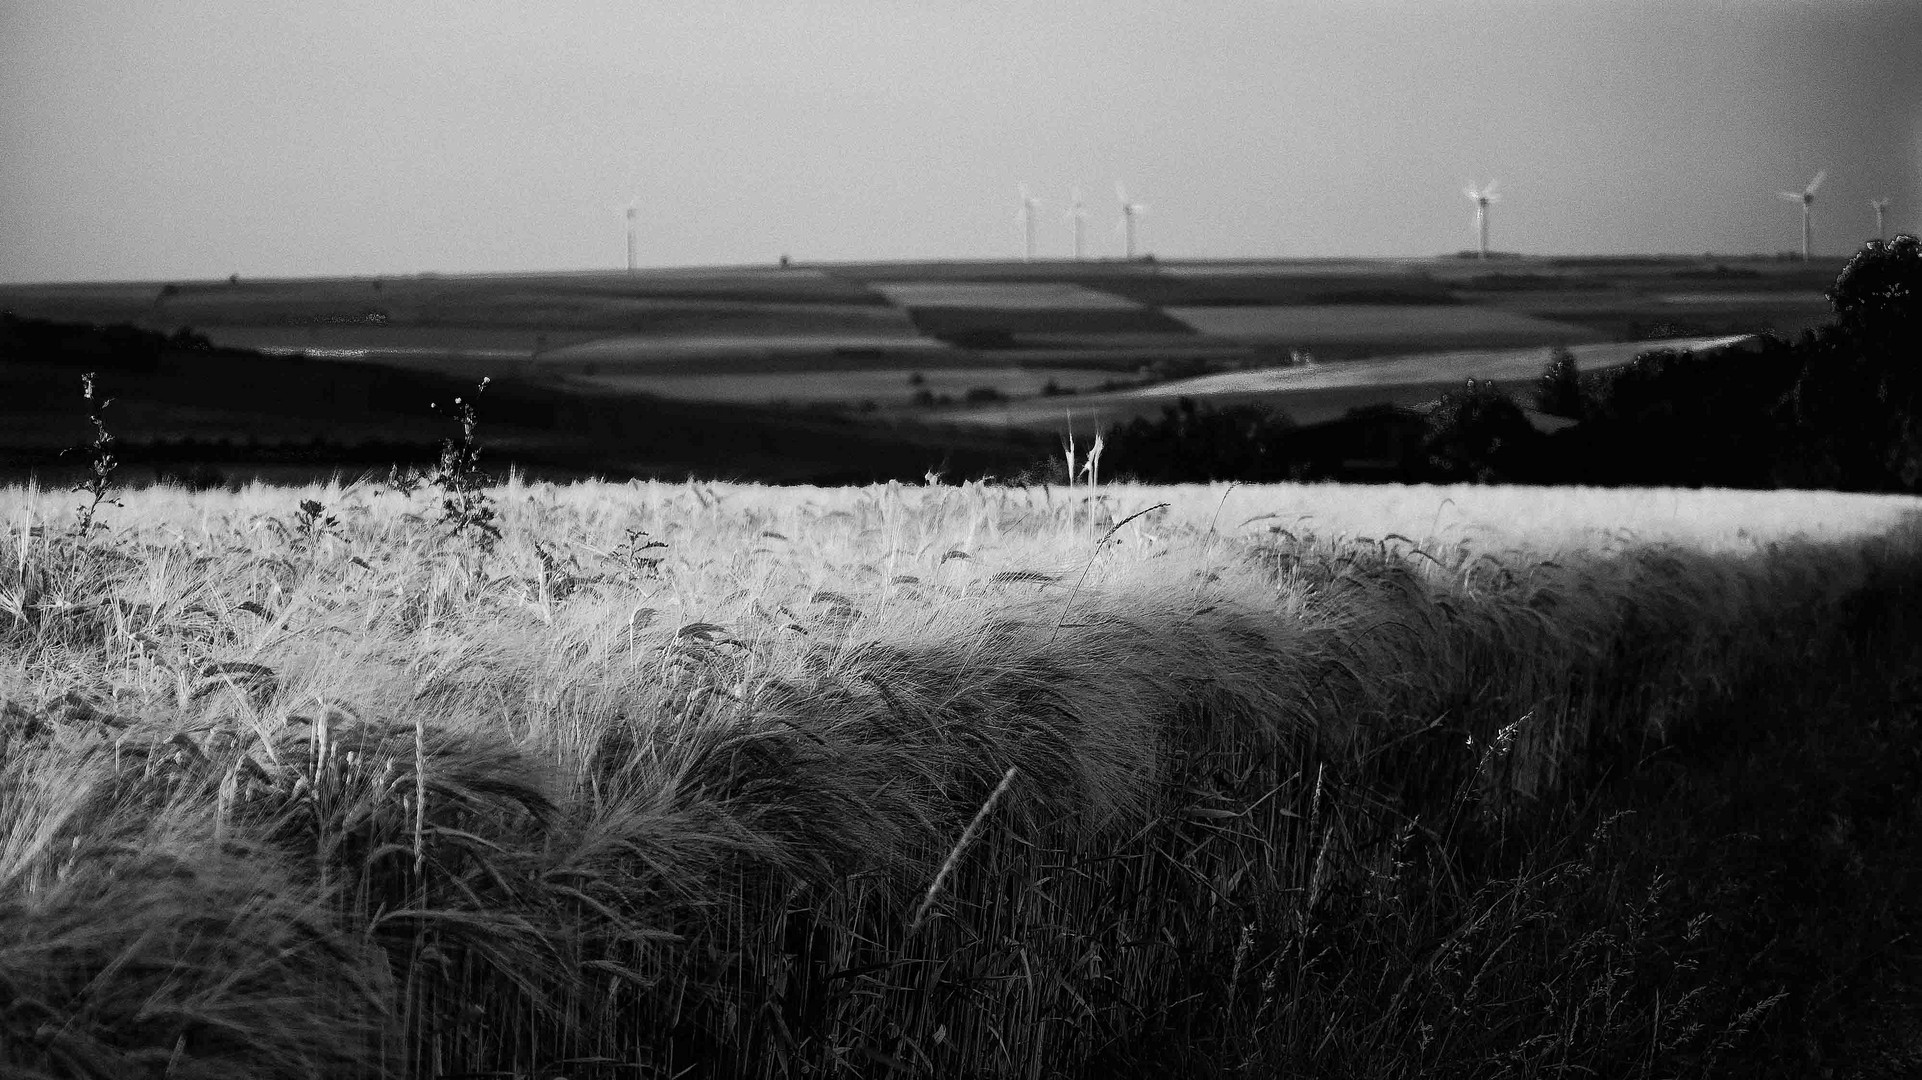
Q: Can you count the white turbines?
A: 7